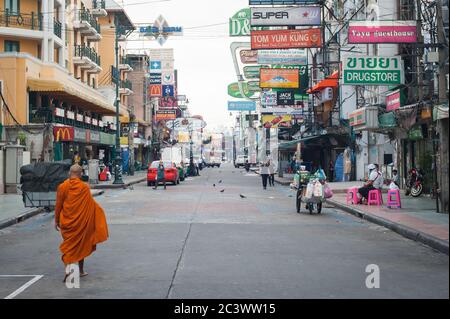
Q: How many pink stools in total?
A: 3